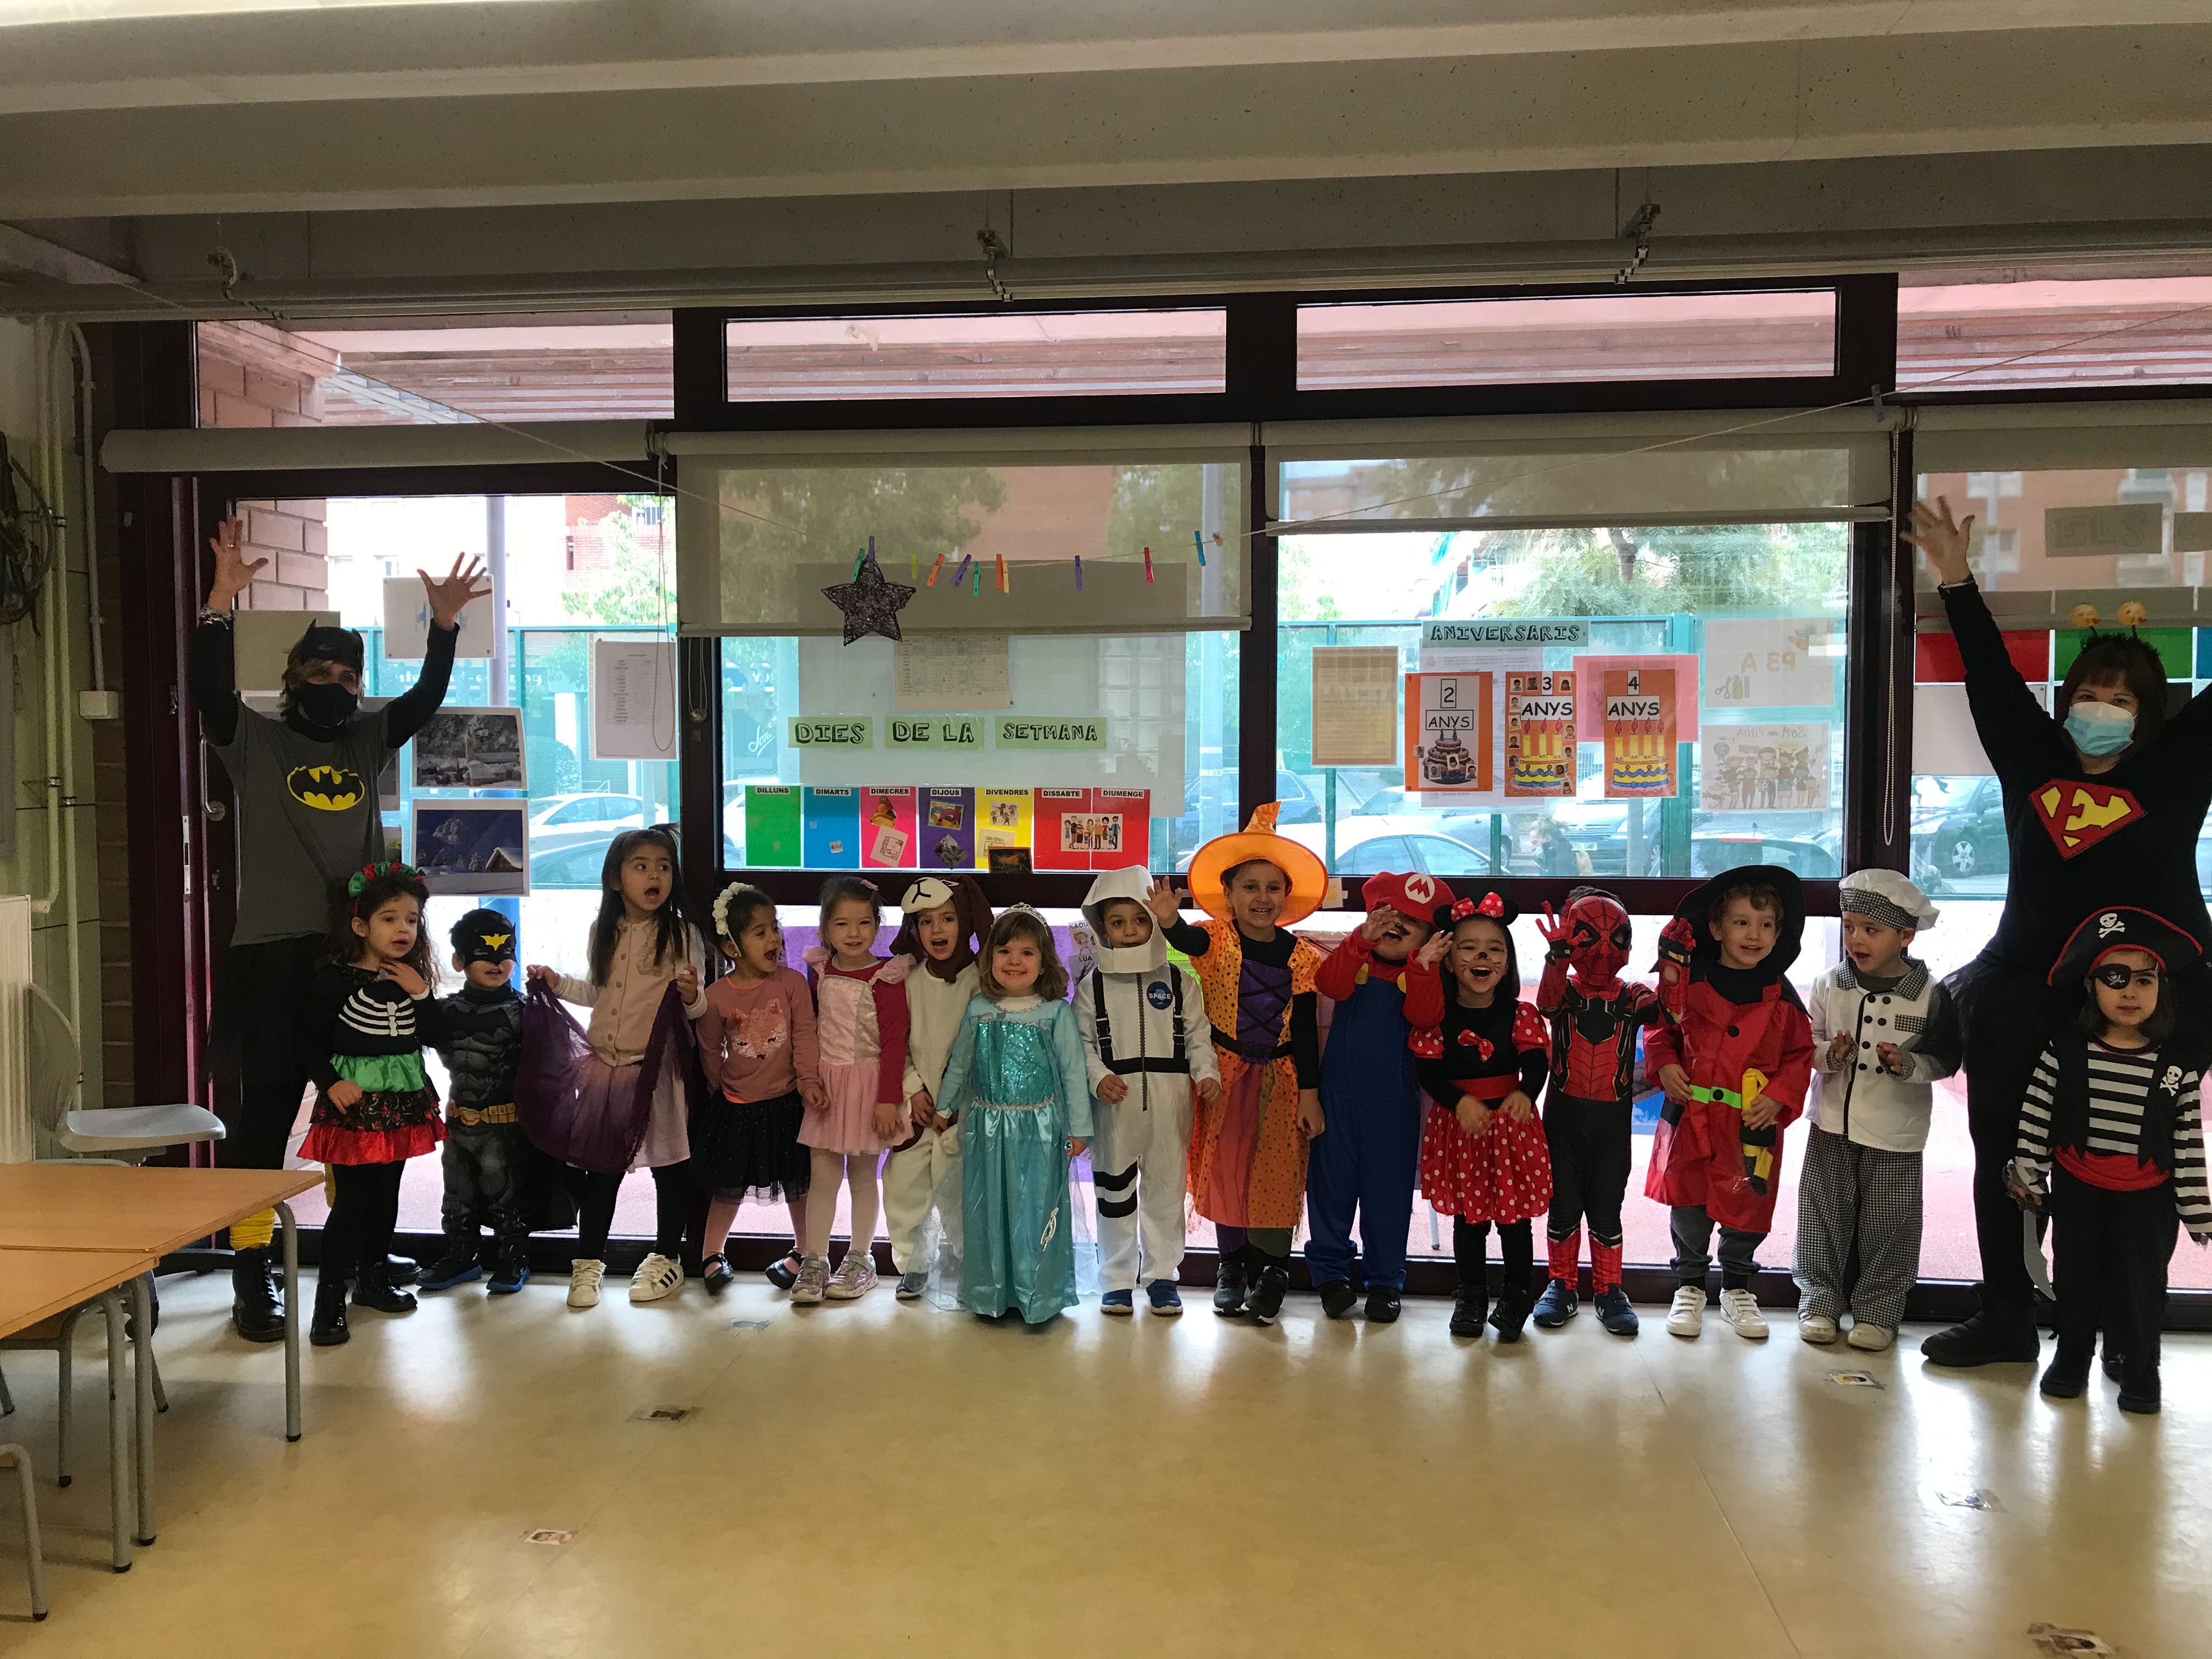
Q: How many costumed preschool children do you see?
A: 15